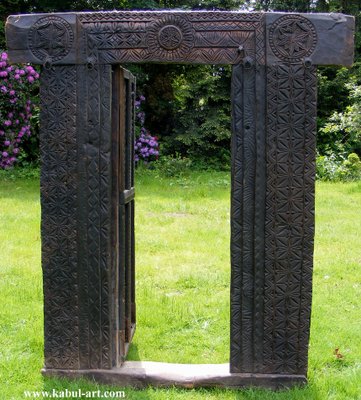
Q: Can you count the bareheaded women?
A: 0